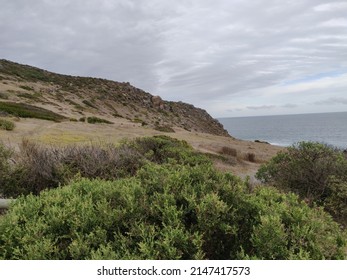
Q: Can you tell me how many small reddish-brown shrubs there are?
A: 2